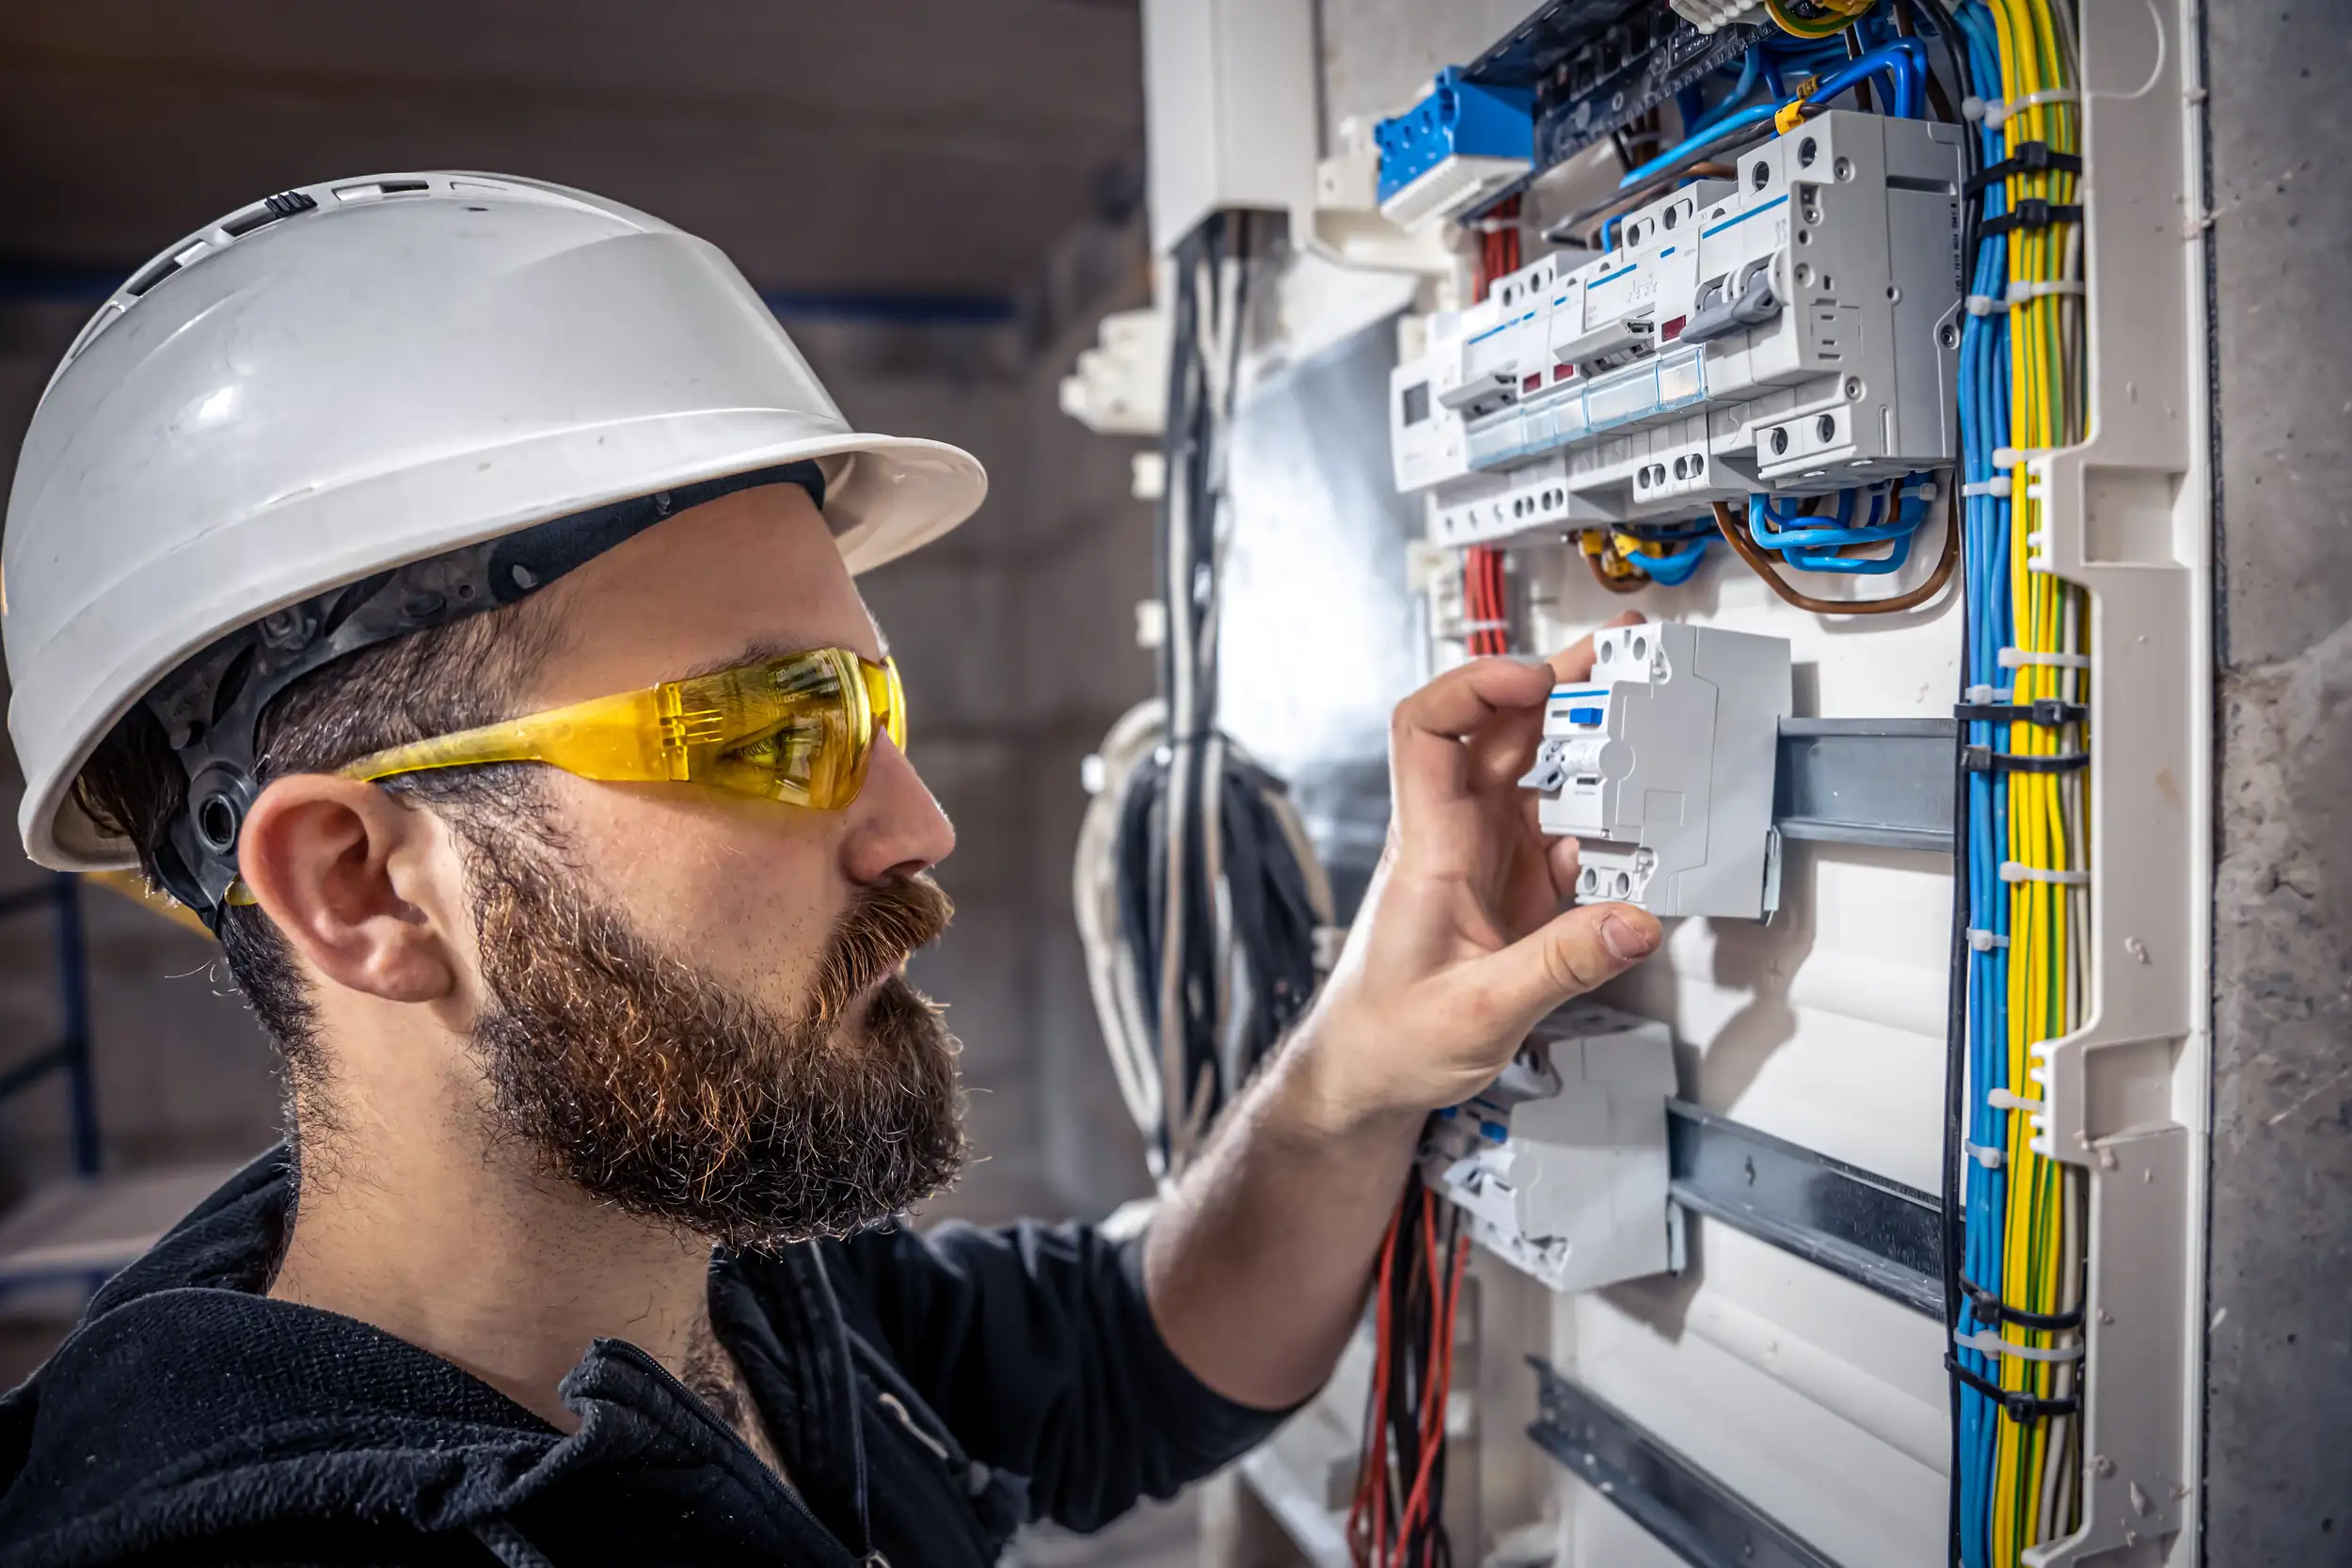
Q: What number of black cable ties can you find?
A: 6